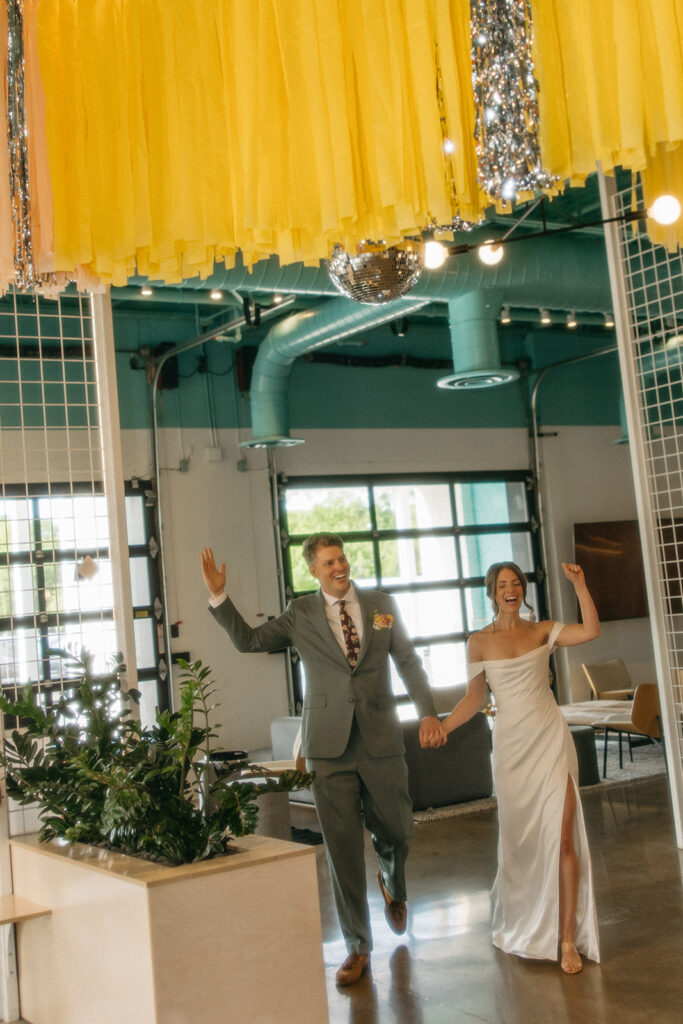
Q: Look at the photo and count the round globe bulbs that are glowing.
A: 3